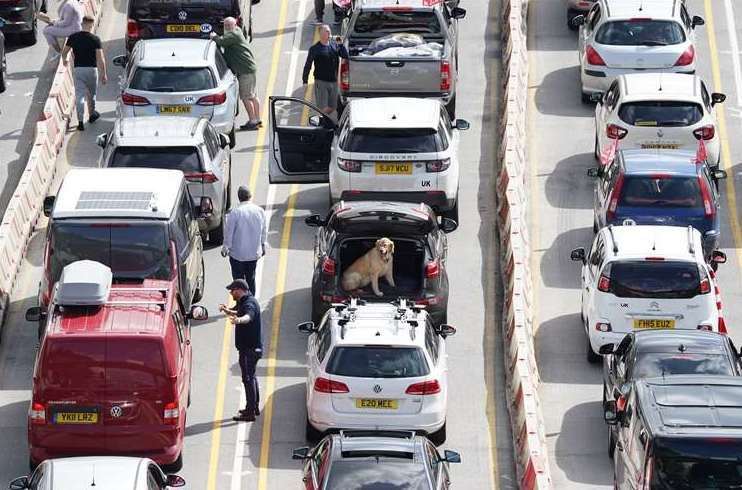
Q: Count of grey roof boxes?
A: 1